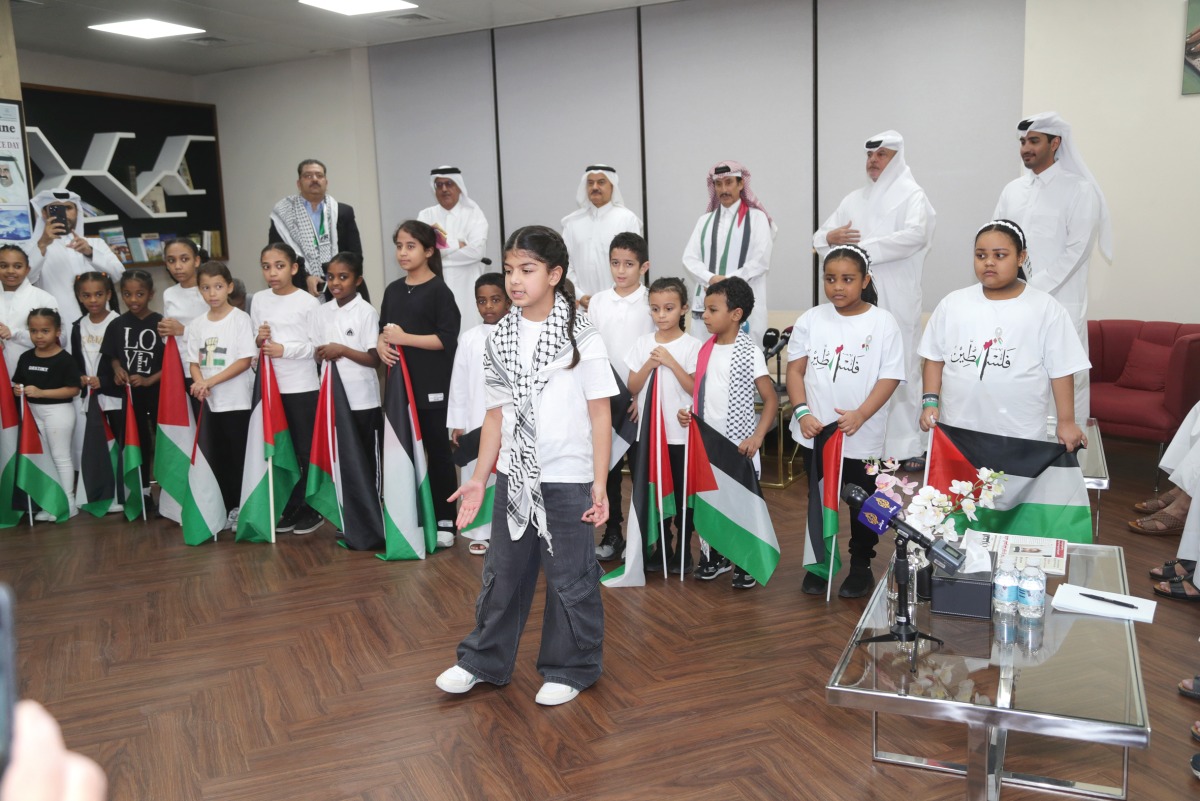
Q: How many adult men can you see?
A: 7